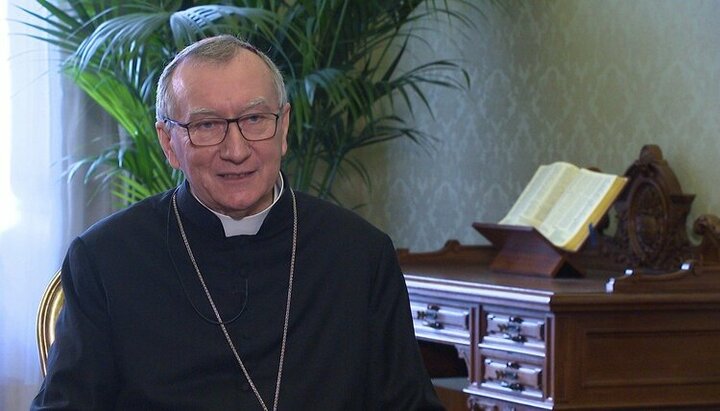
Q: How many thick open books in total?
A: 1